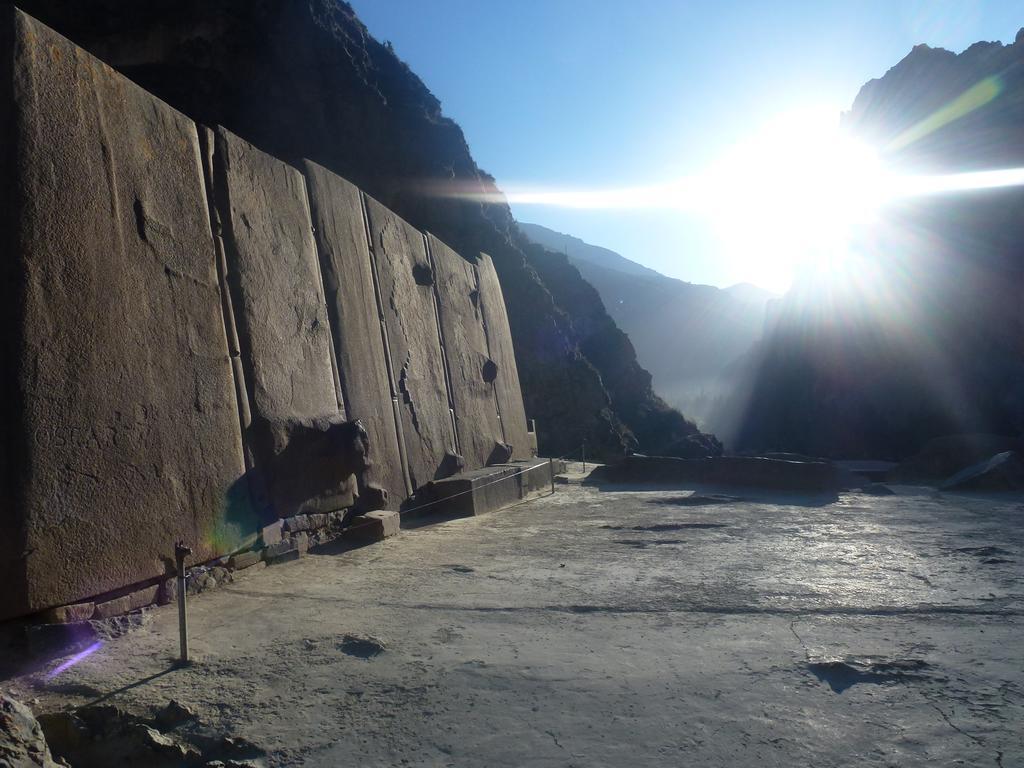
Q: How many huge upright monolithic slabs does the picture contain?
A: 6